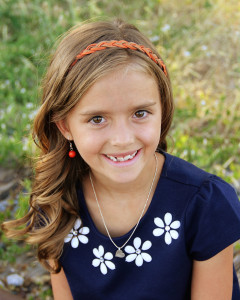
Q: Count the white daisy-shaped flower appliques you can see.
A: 4